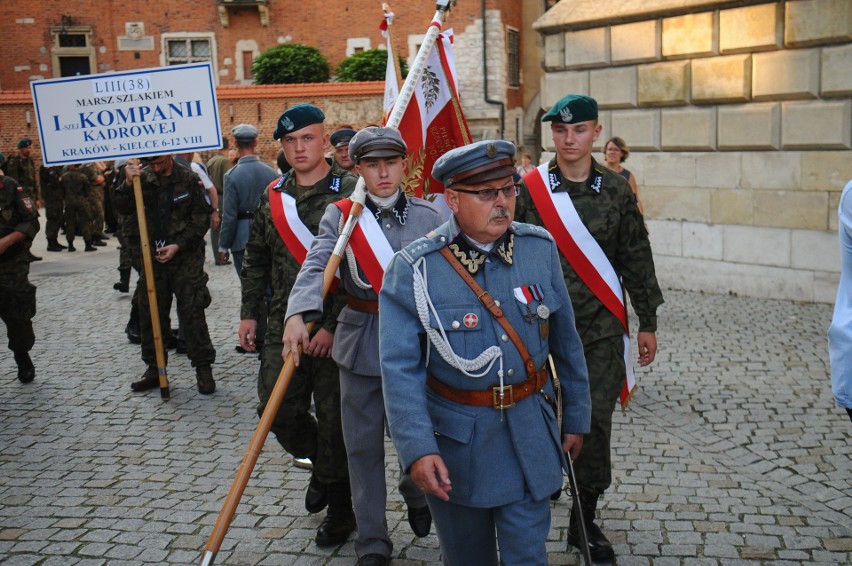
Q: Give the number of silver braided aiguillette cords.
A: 2